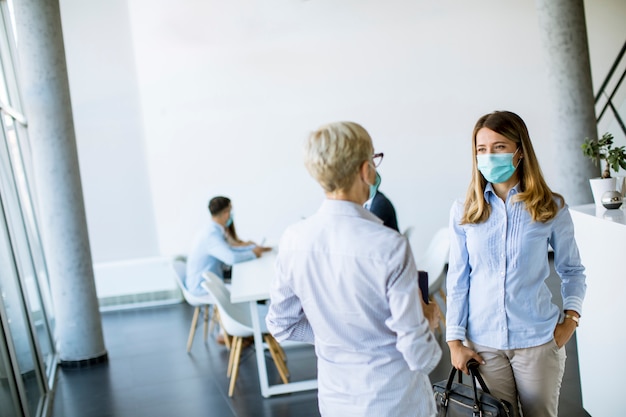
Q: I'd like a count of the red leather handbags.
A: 0